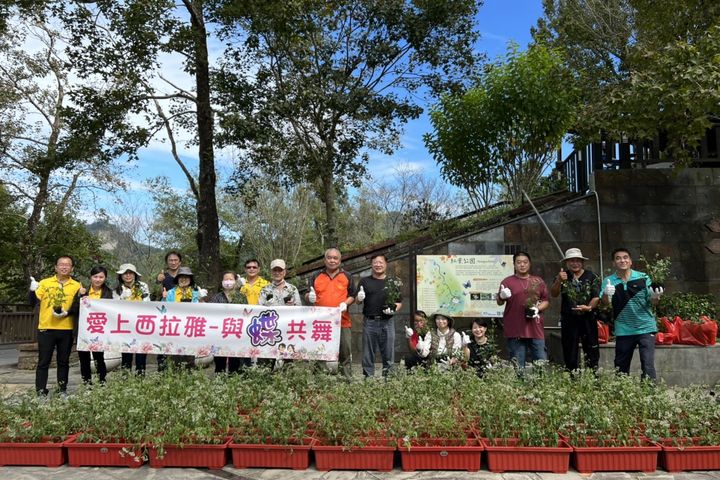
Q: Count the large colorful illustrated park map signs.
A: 1